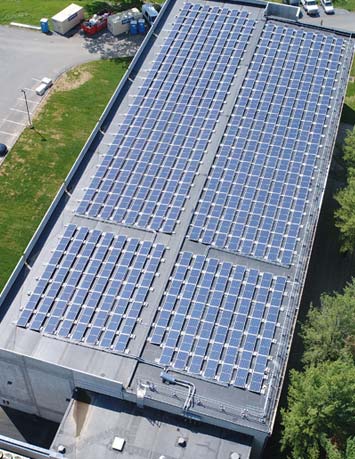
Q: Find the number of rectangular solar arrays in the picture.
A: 4